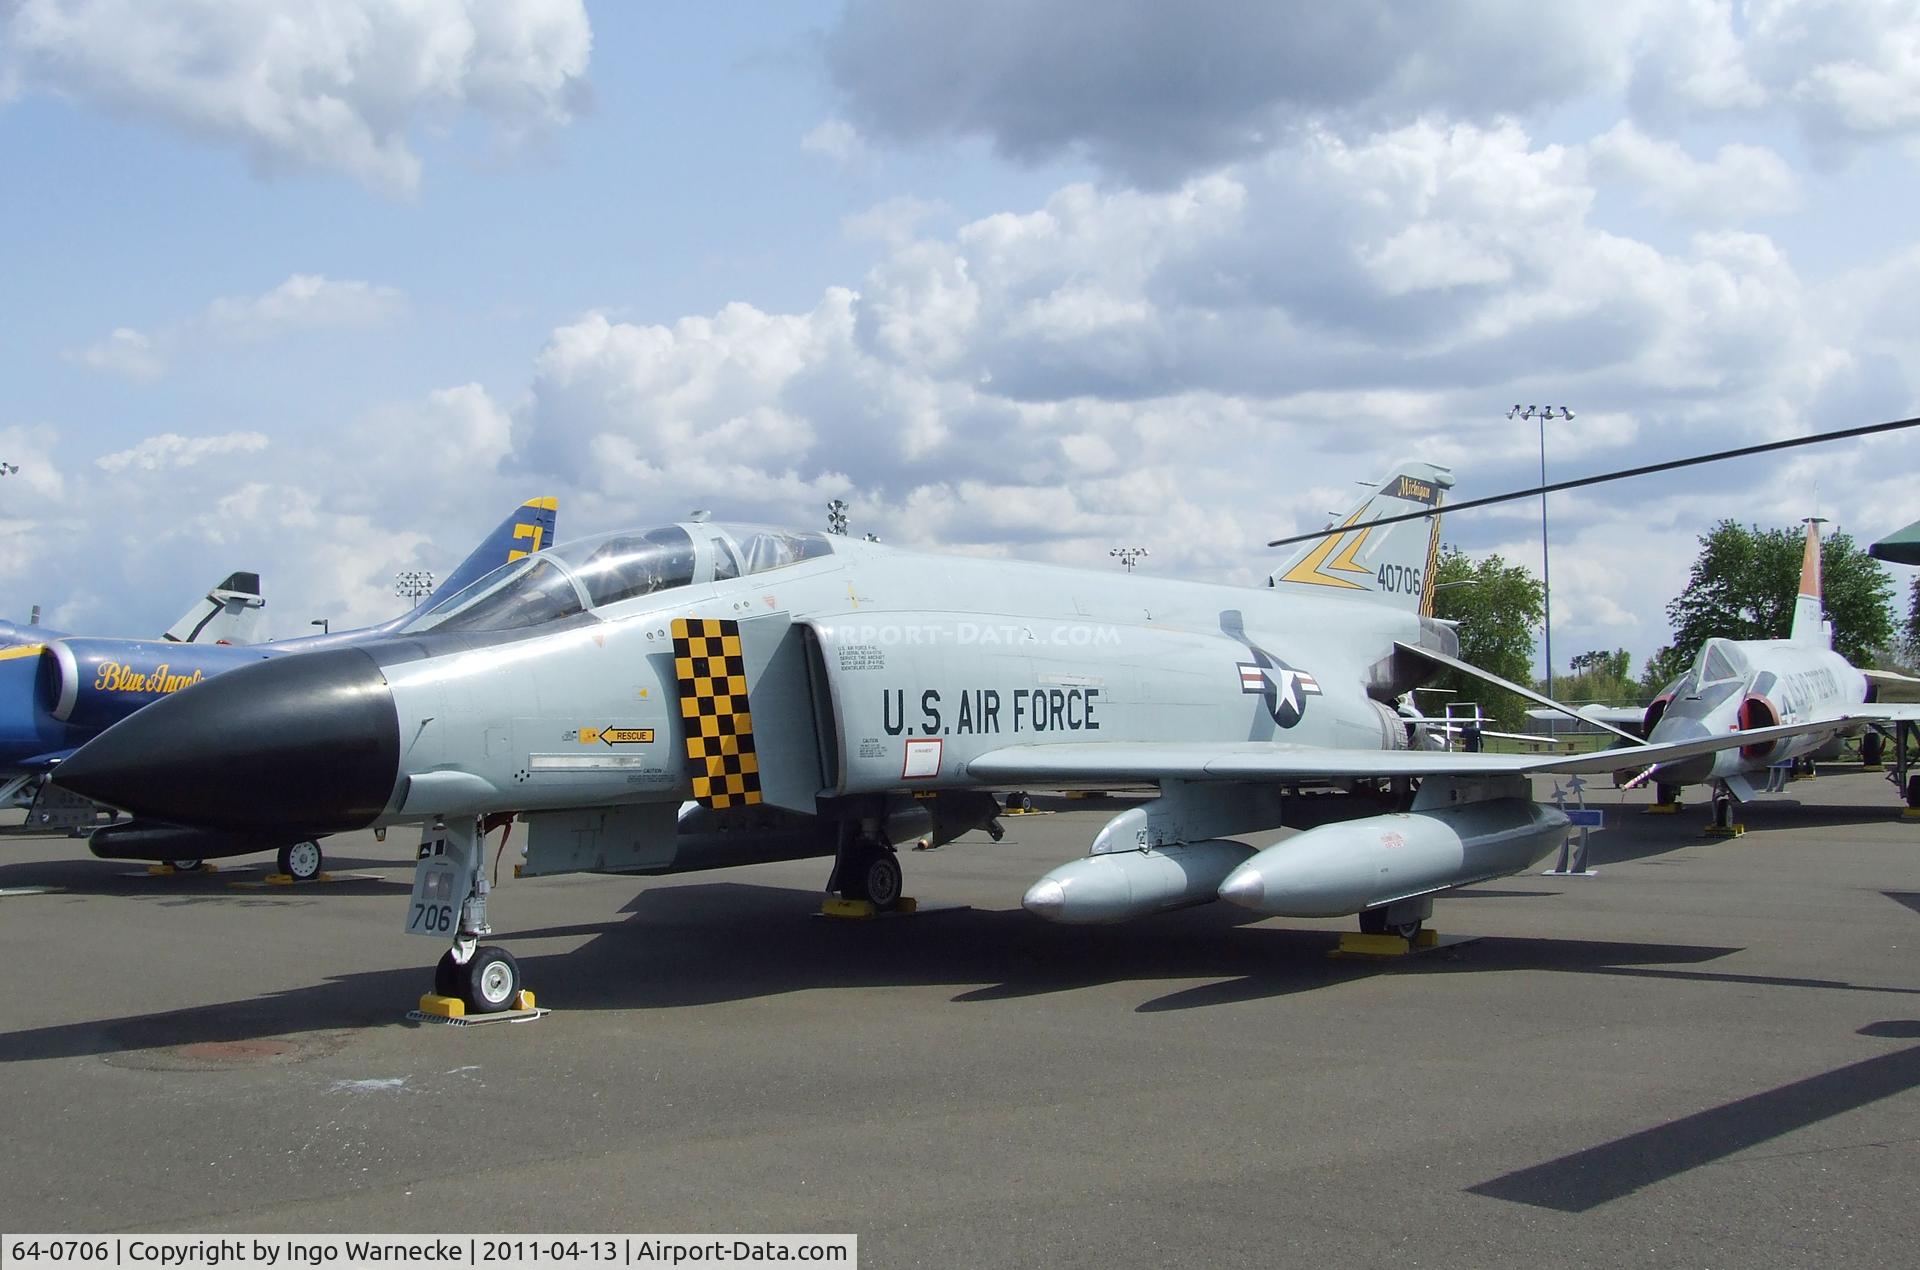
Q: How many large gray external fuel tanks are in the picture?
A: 2